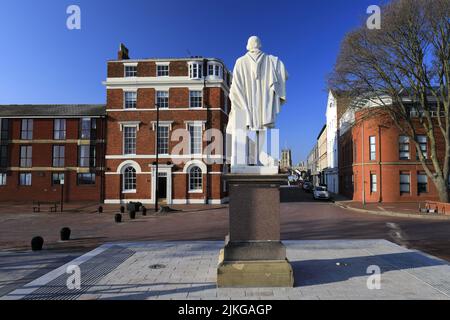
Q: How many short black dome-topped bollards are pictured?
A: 7